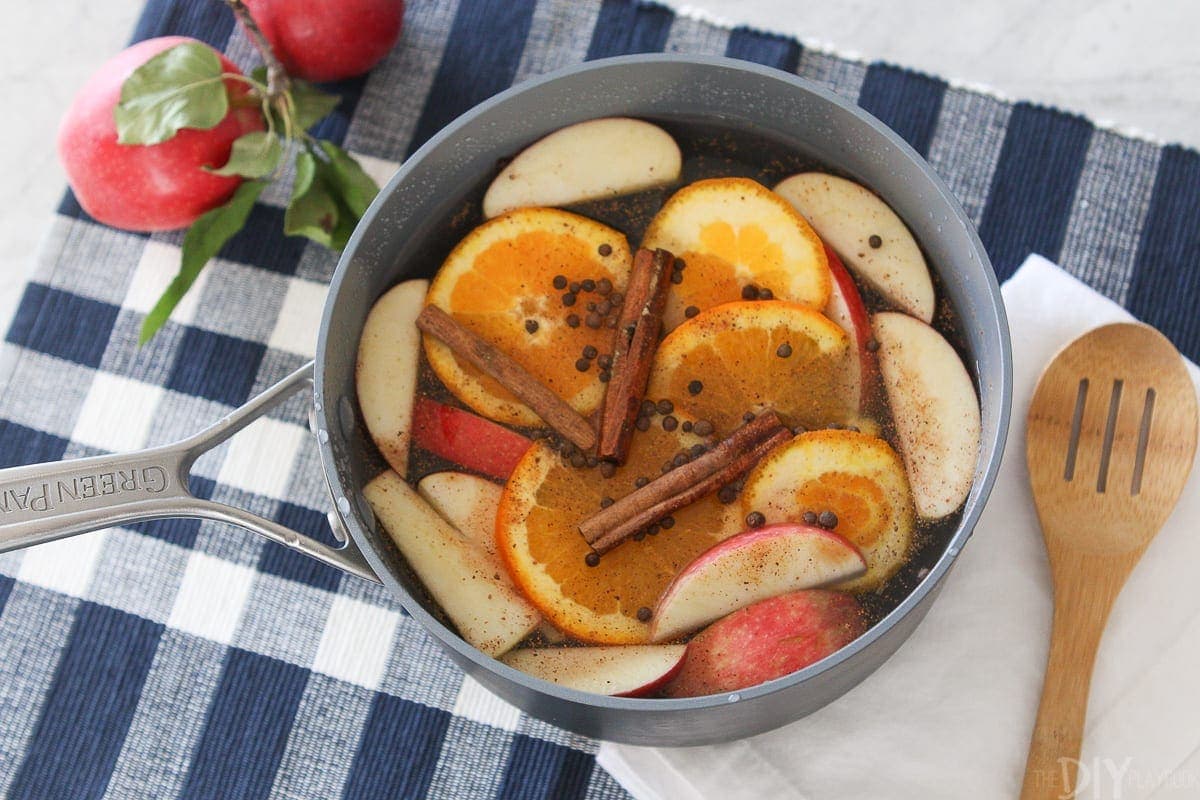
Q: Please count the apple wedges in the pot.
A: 11